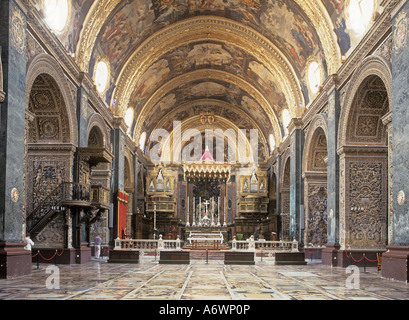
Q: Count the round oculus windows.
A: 8